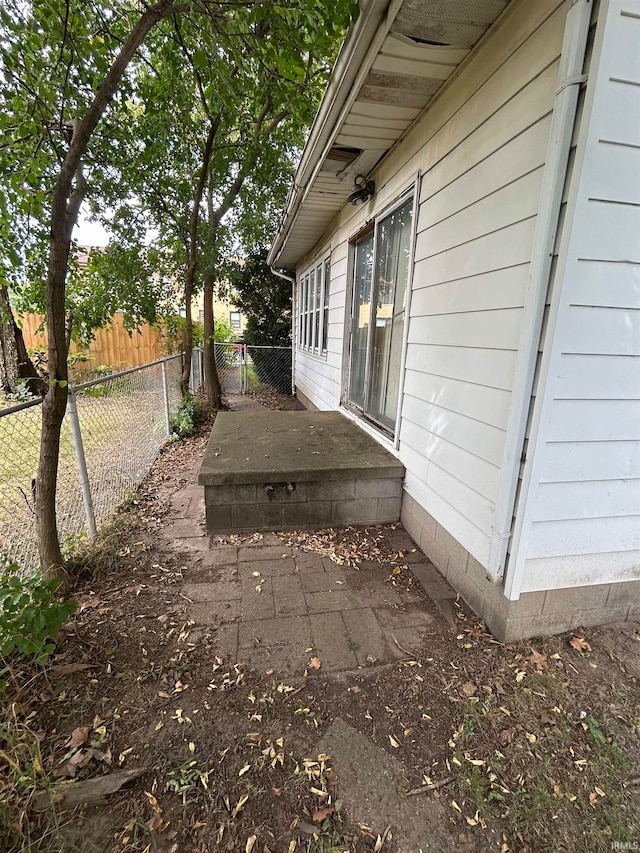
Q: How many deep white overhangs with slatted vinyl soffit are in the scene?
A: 1